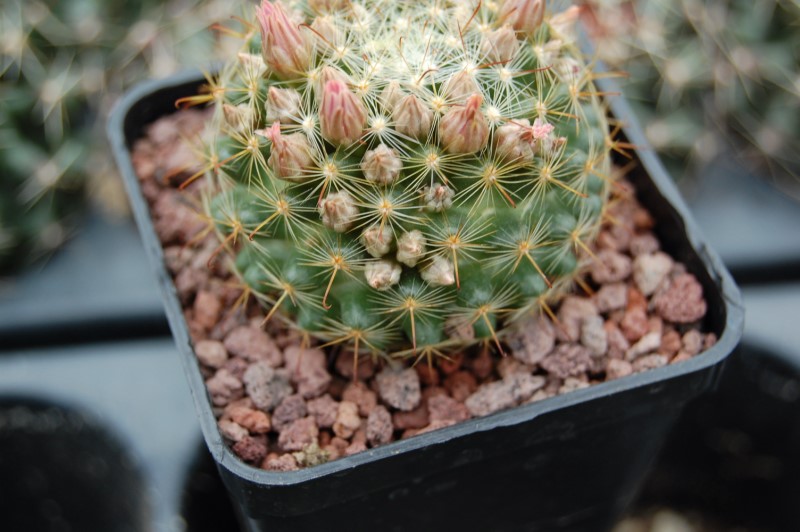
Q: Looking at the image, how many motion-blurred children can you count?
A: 0